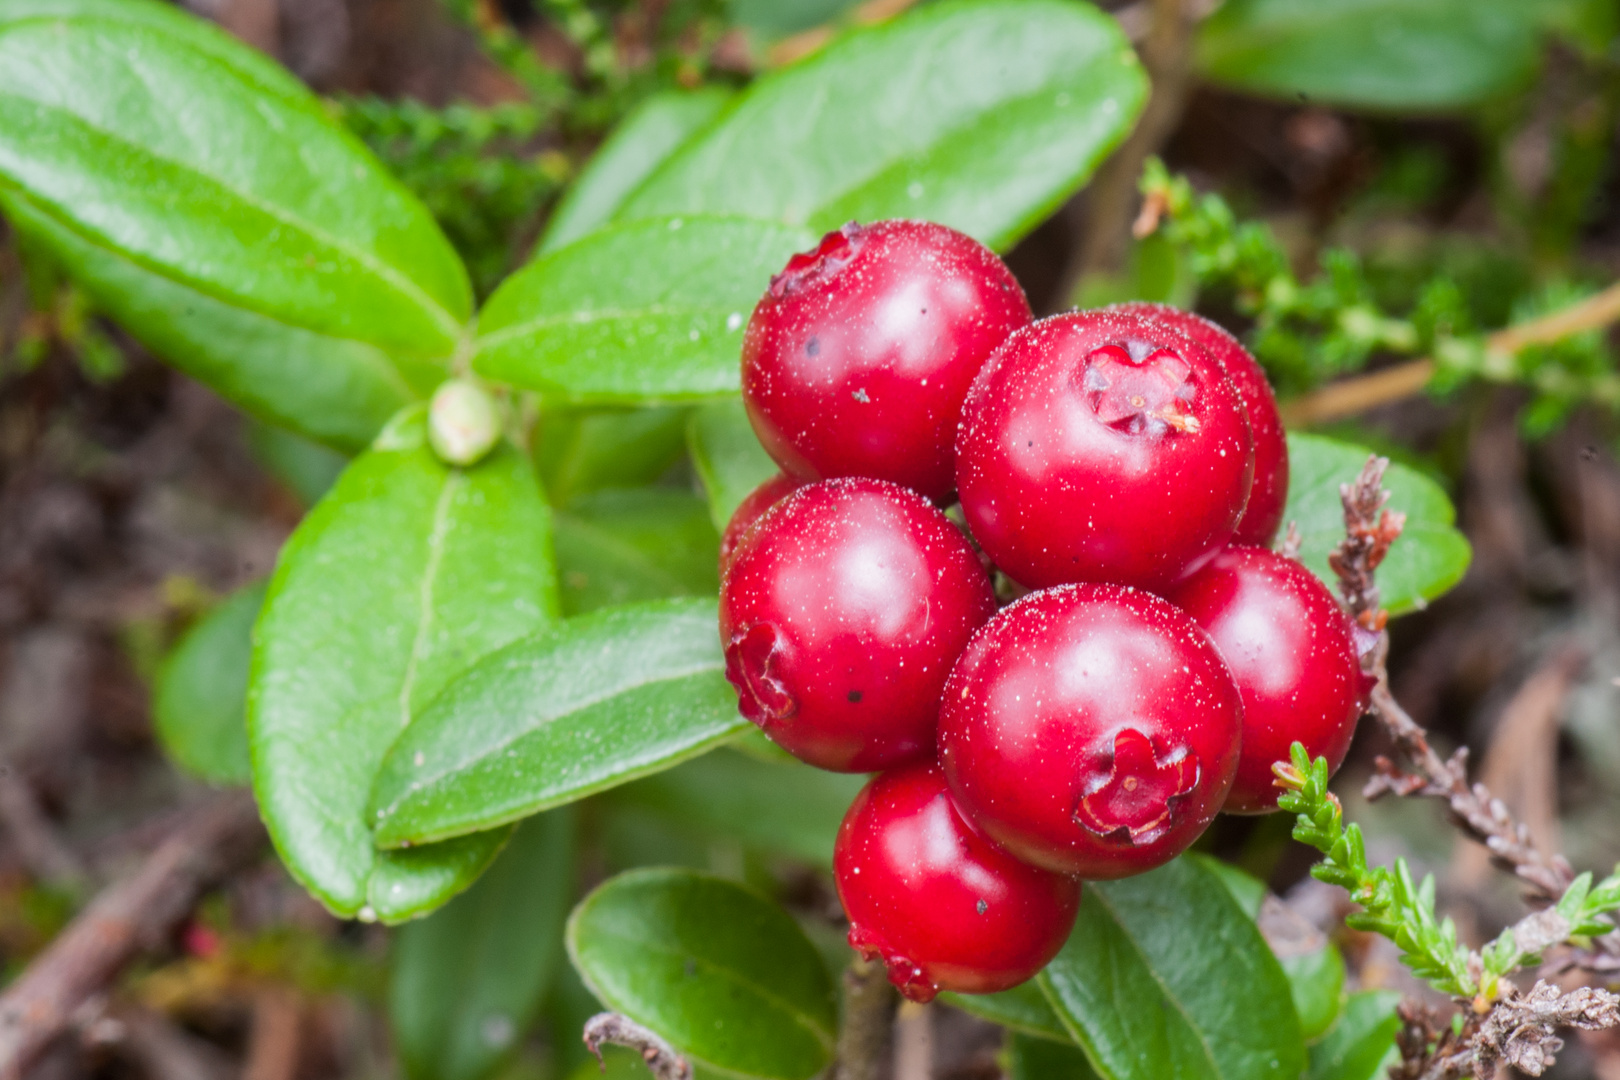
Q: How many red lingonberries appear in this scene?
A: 8